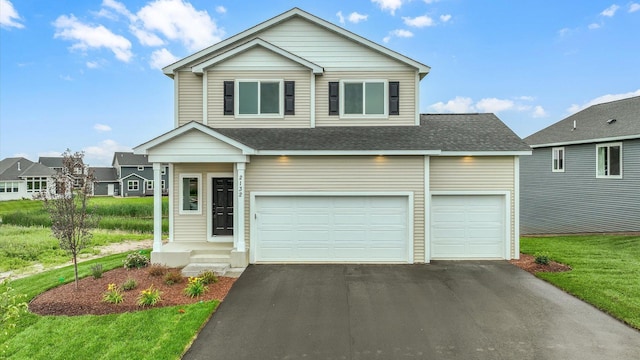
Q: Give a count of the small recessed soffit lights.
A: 3